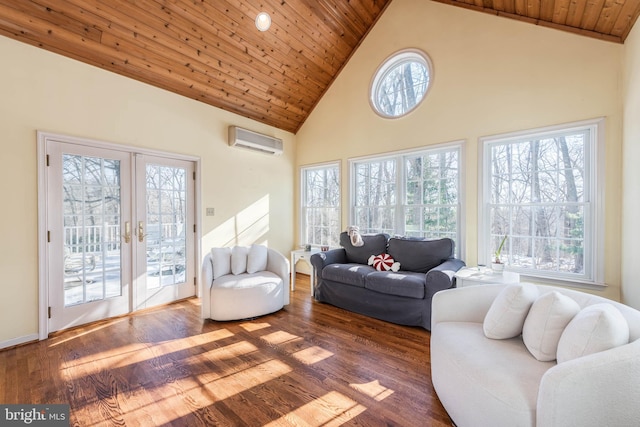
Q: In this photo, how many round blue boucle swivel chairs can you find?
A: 0